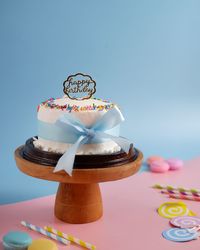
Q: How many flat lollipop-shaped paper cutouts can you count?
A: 3